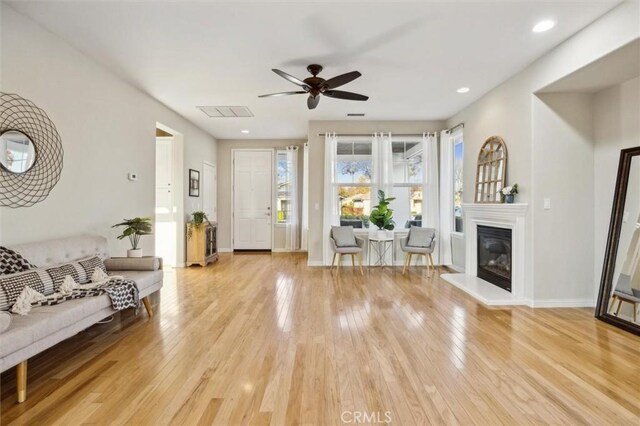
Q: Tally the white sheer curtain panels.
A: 6